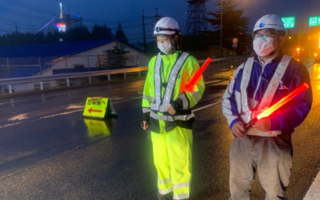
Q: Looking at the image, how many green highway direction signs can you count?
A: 2